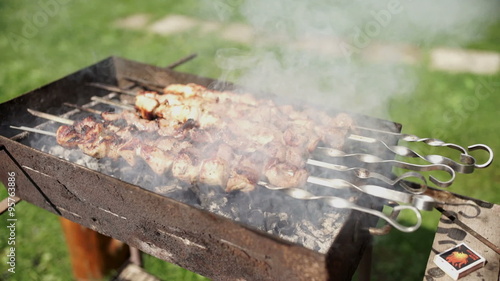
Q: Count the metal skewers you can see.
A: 6